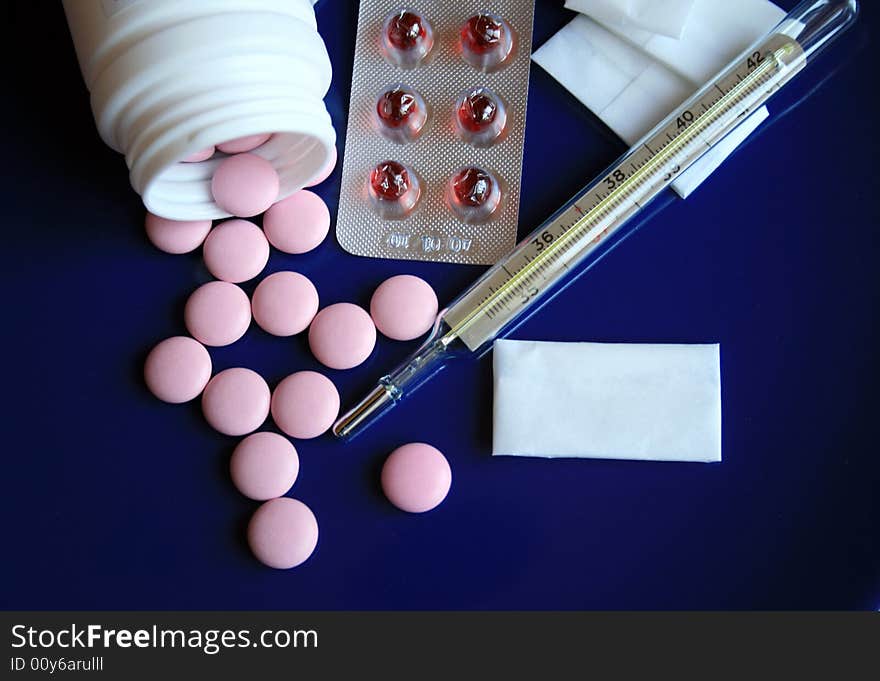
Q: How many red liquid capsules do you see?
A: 6